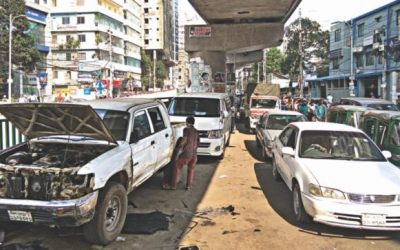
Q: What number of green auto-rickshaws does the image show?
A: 2